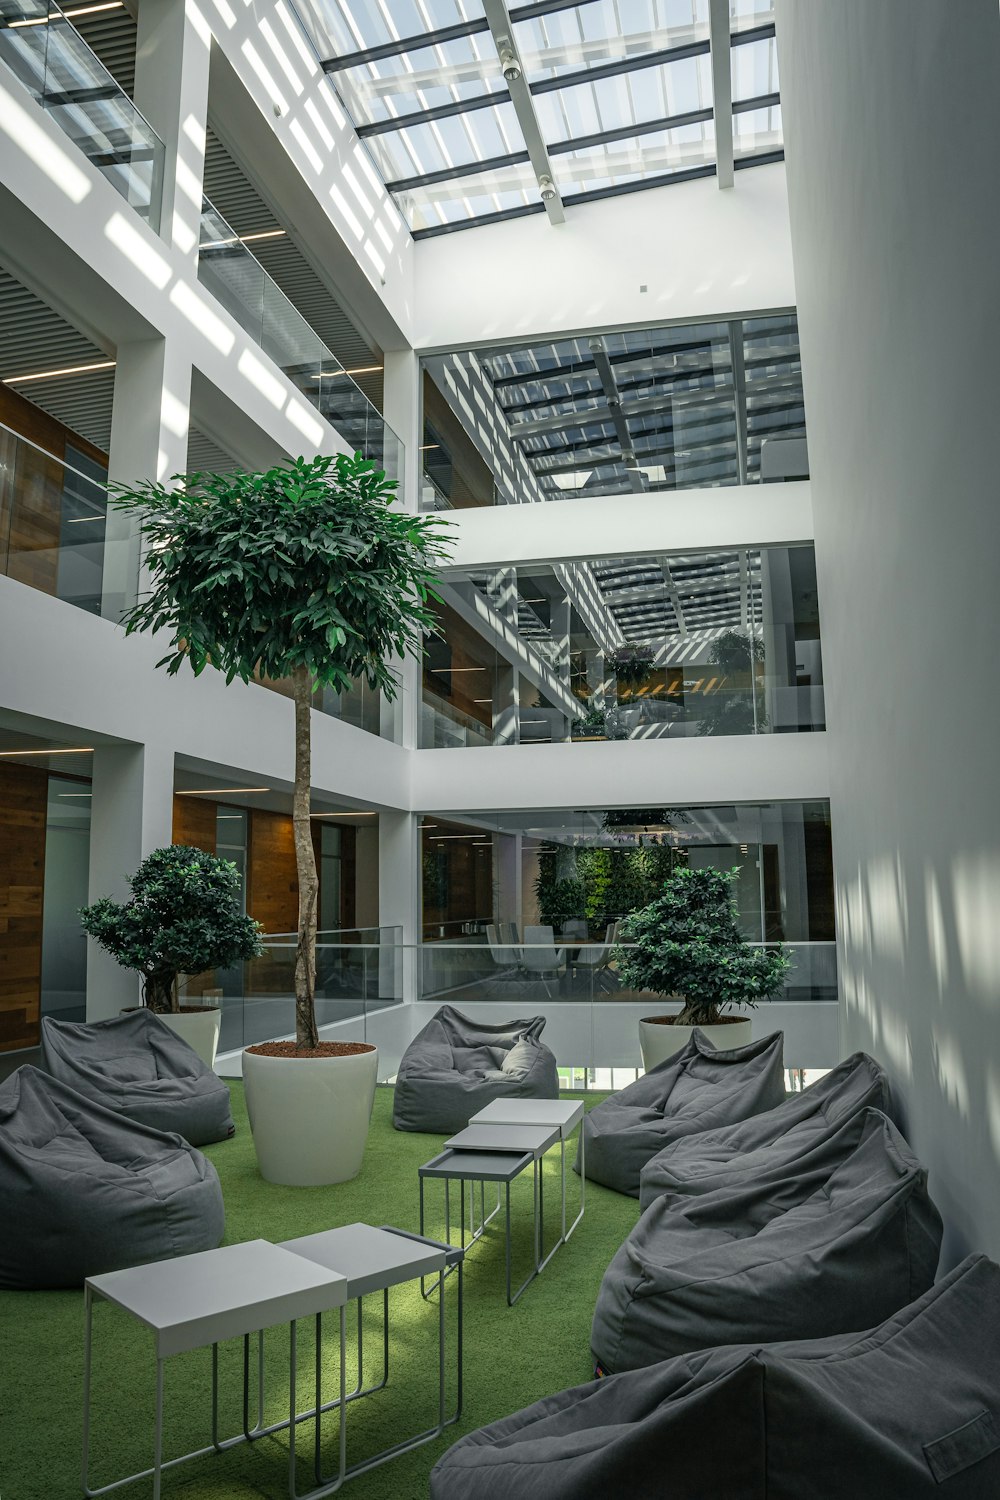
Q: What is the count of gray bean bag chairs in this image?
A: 7